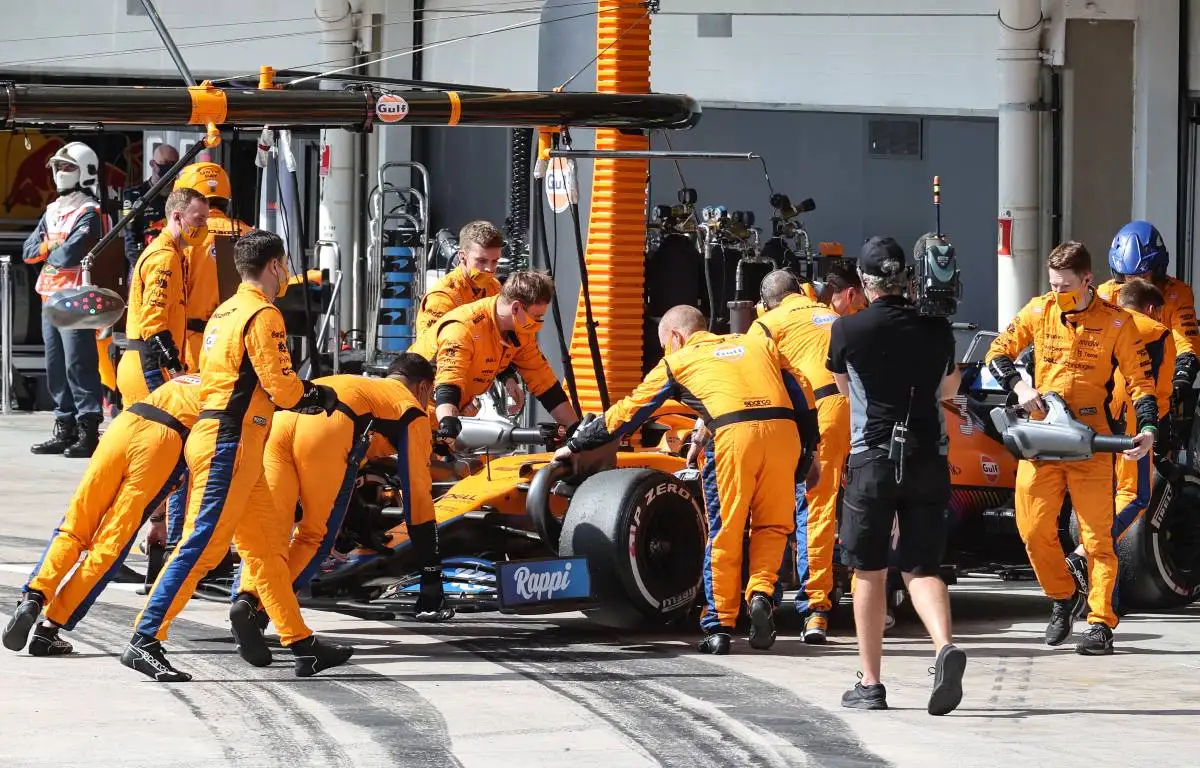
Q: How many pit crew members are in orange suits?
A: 13